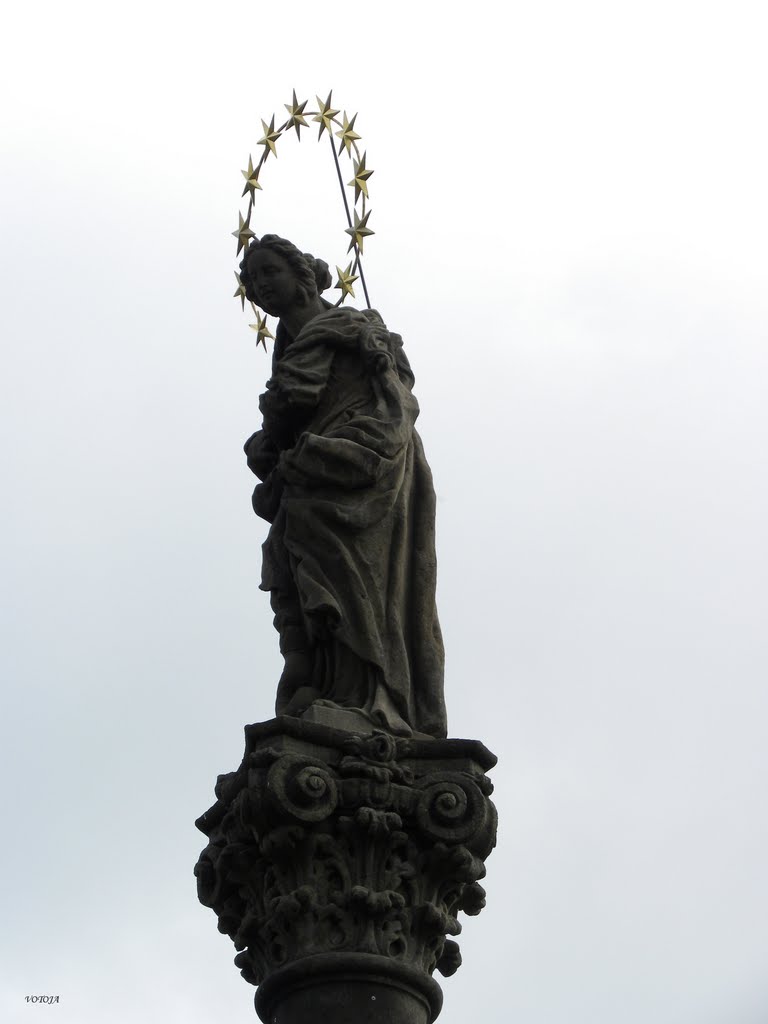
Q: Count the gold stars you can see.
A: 11